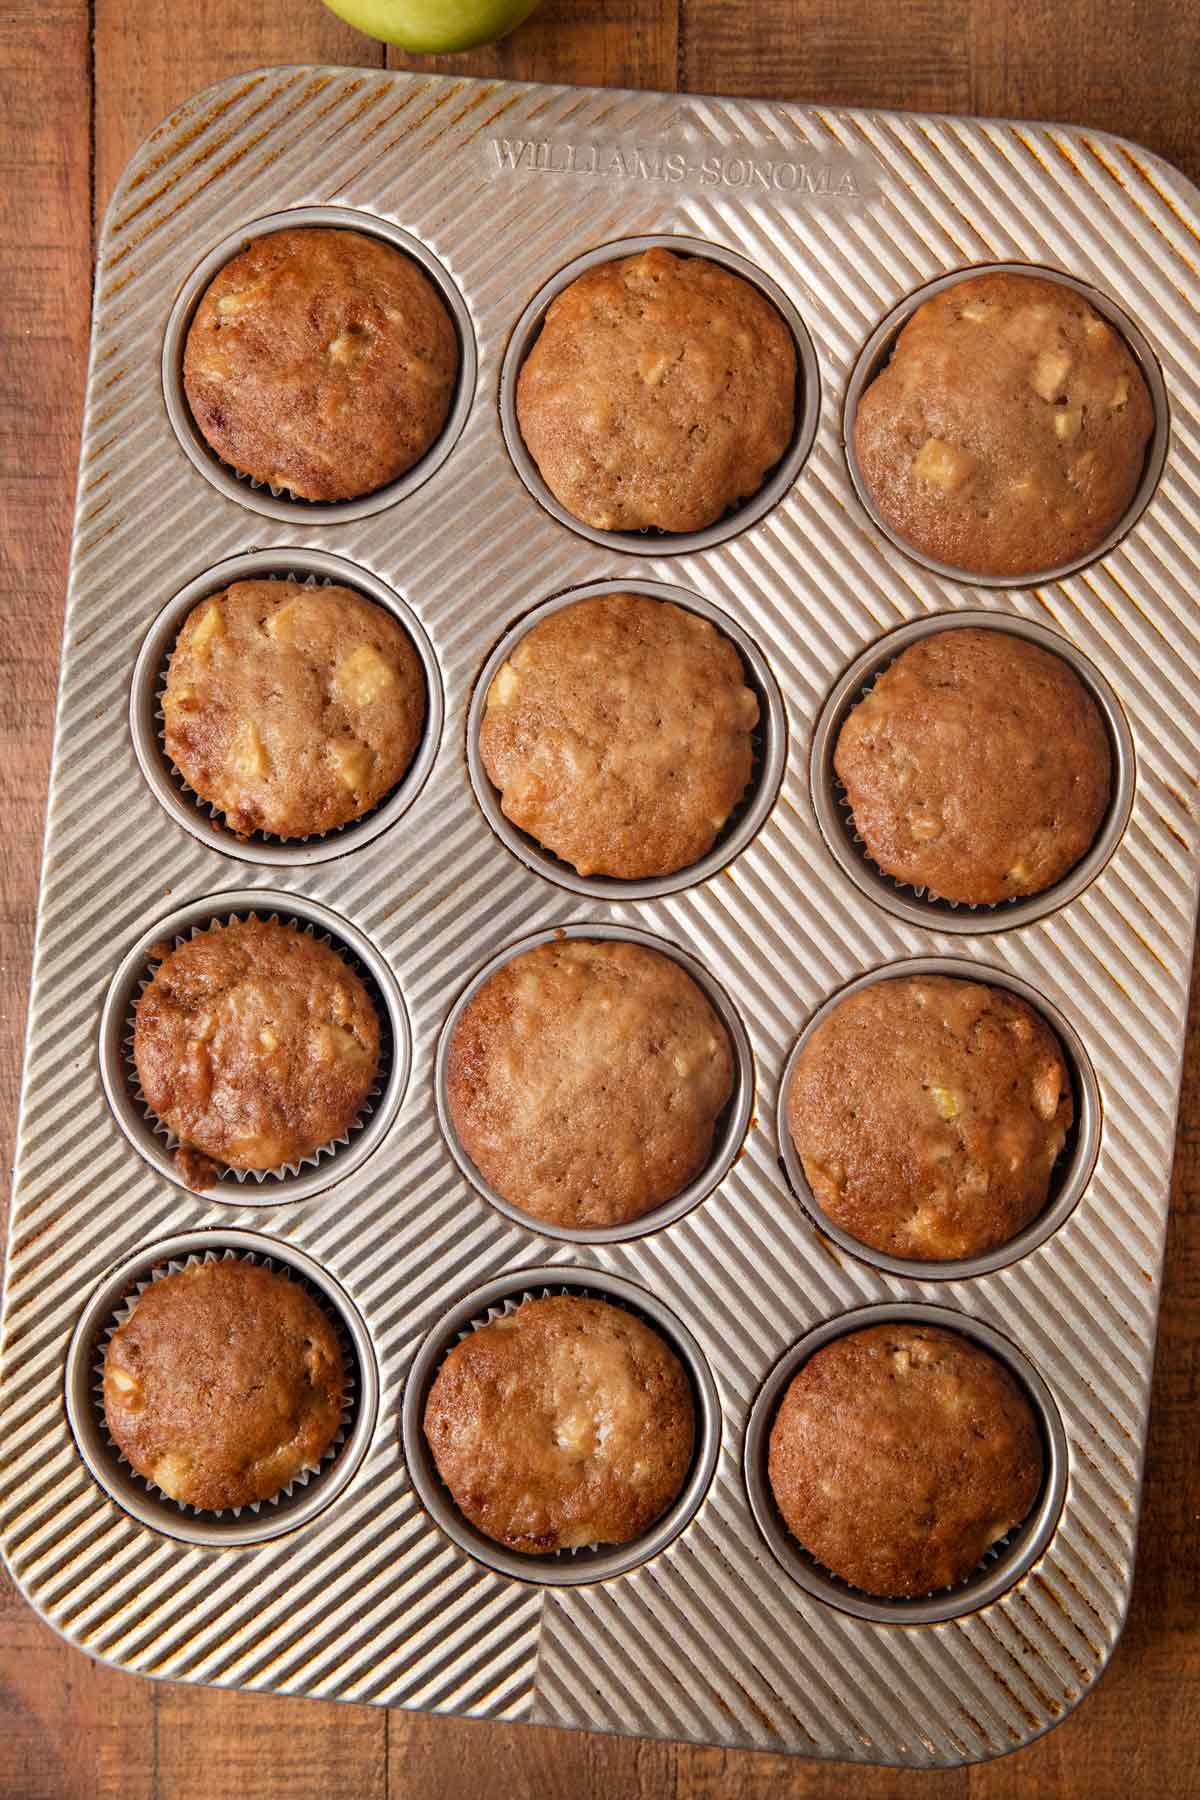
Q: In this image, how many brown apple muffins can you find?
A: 12